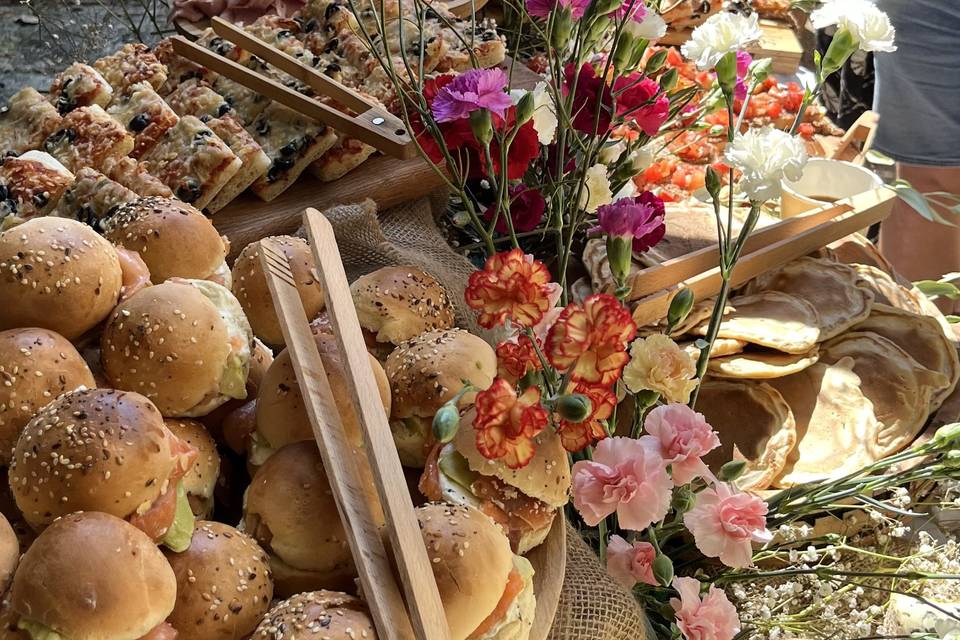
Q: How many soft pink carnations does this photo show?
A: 5